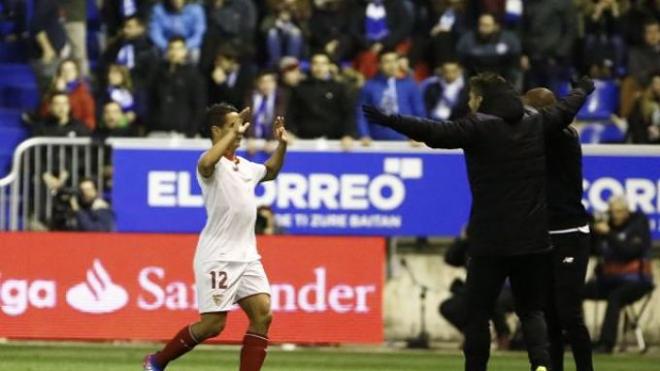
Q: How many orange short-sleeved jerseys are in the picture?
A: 0